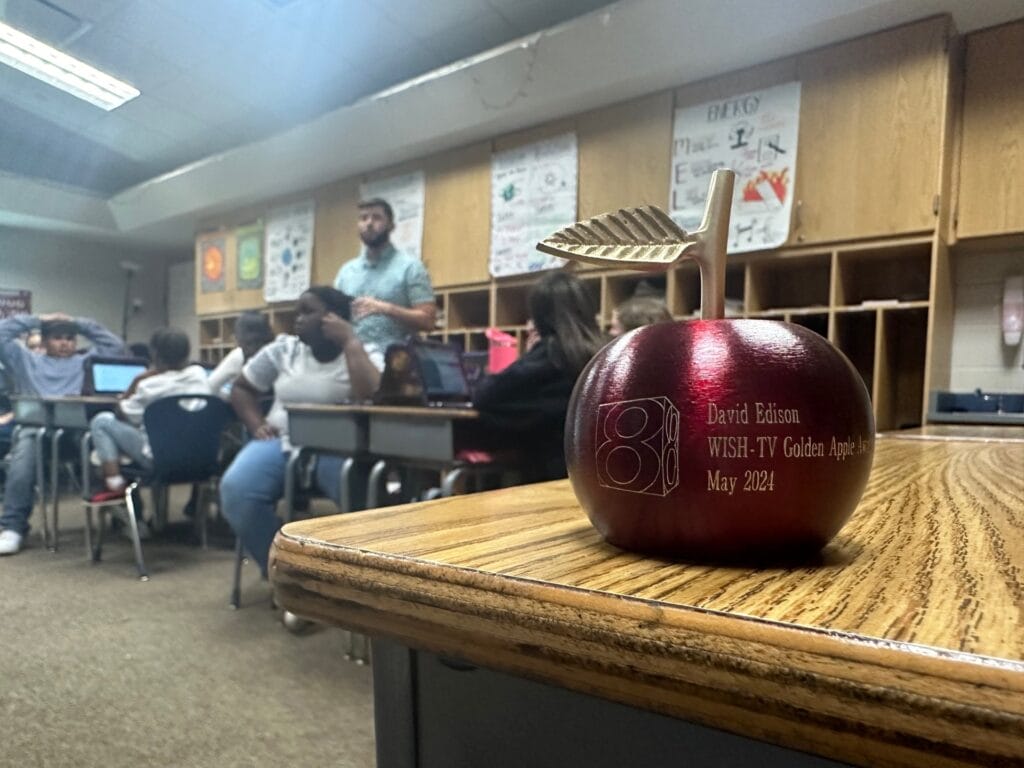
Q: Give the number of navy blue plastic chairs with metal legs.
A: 1